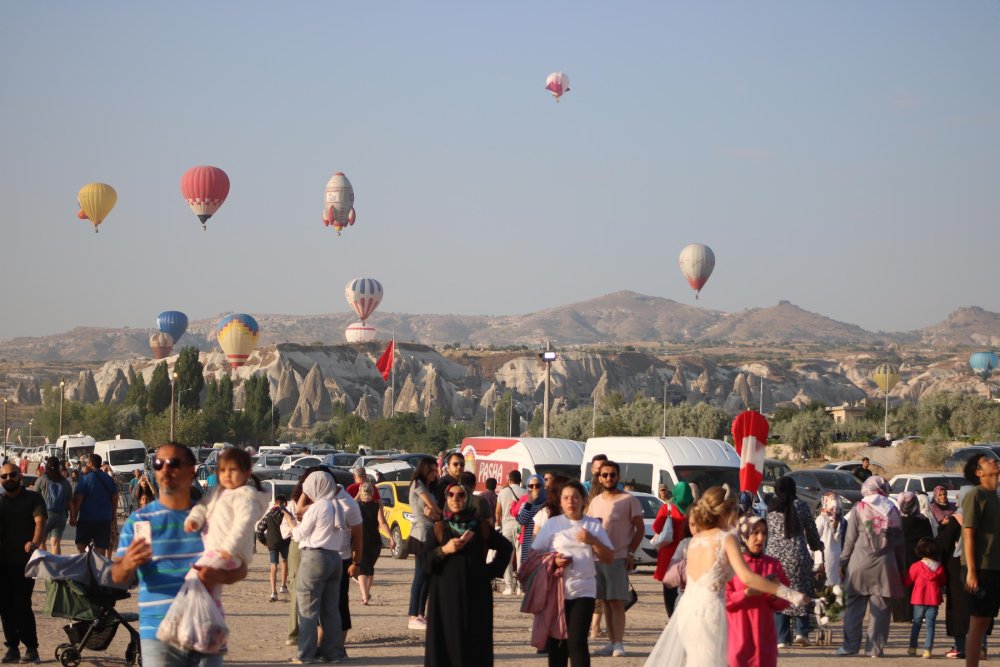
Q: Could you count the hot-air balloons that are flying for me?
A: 12